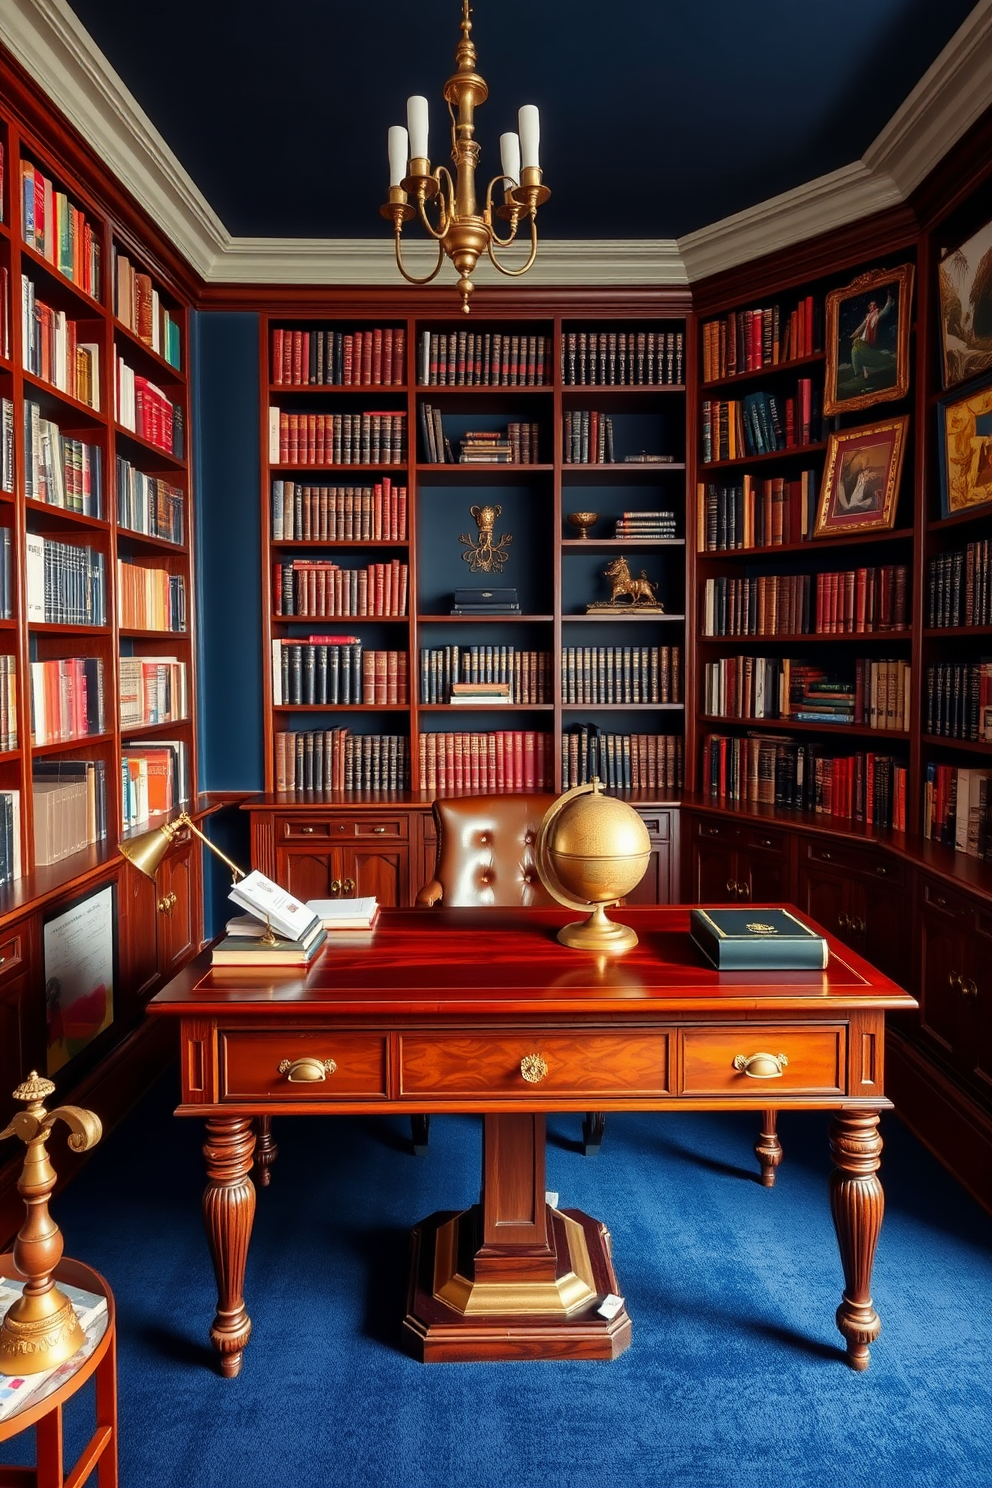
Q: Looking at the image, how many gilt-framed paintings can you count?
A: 2